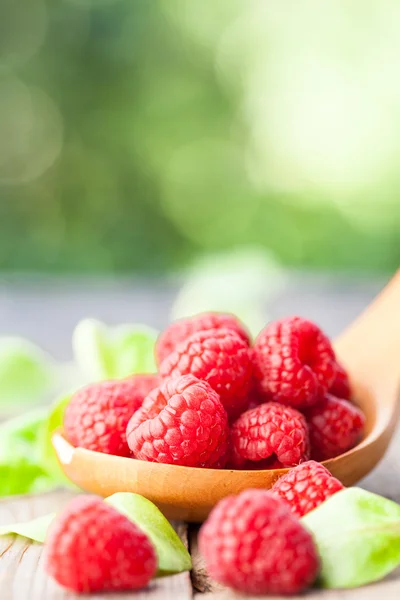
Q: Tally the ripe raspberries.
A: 12